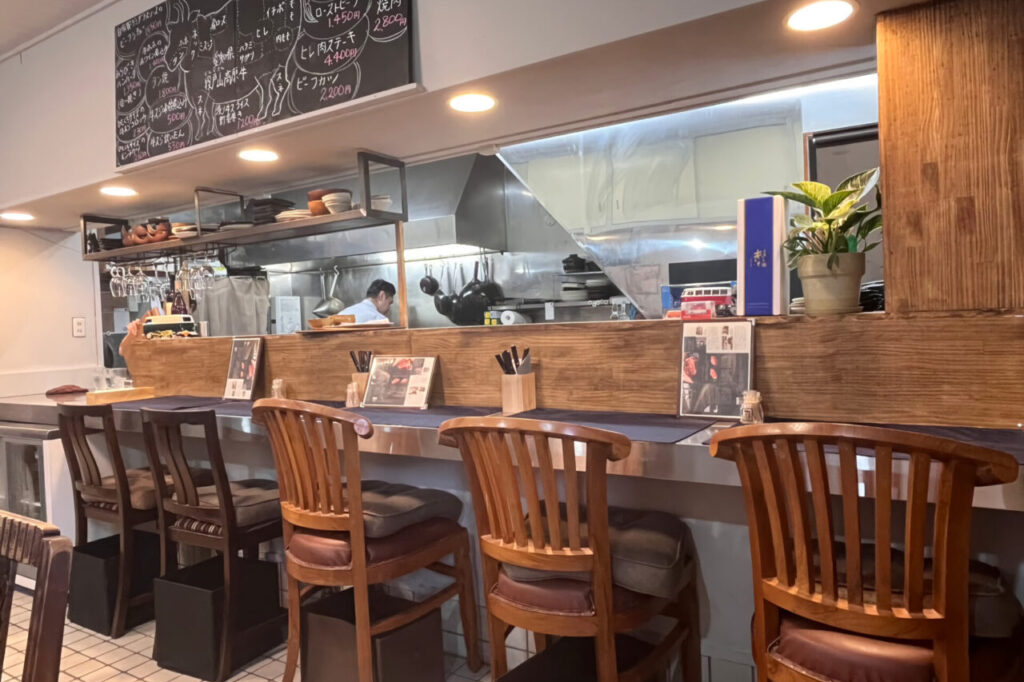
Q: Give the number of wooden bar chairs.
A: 5